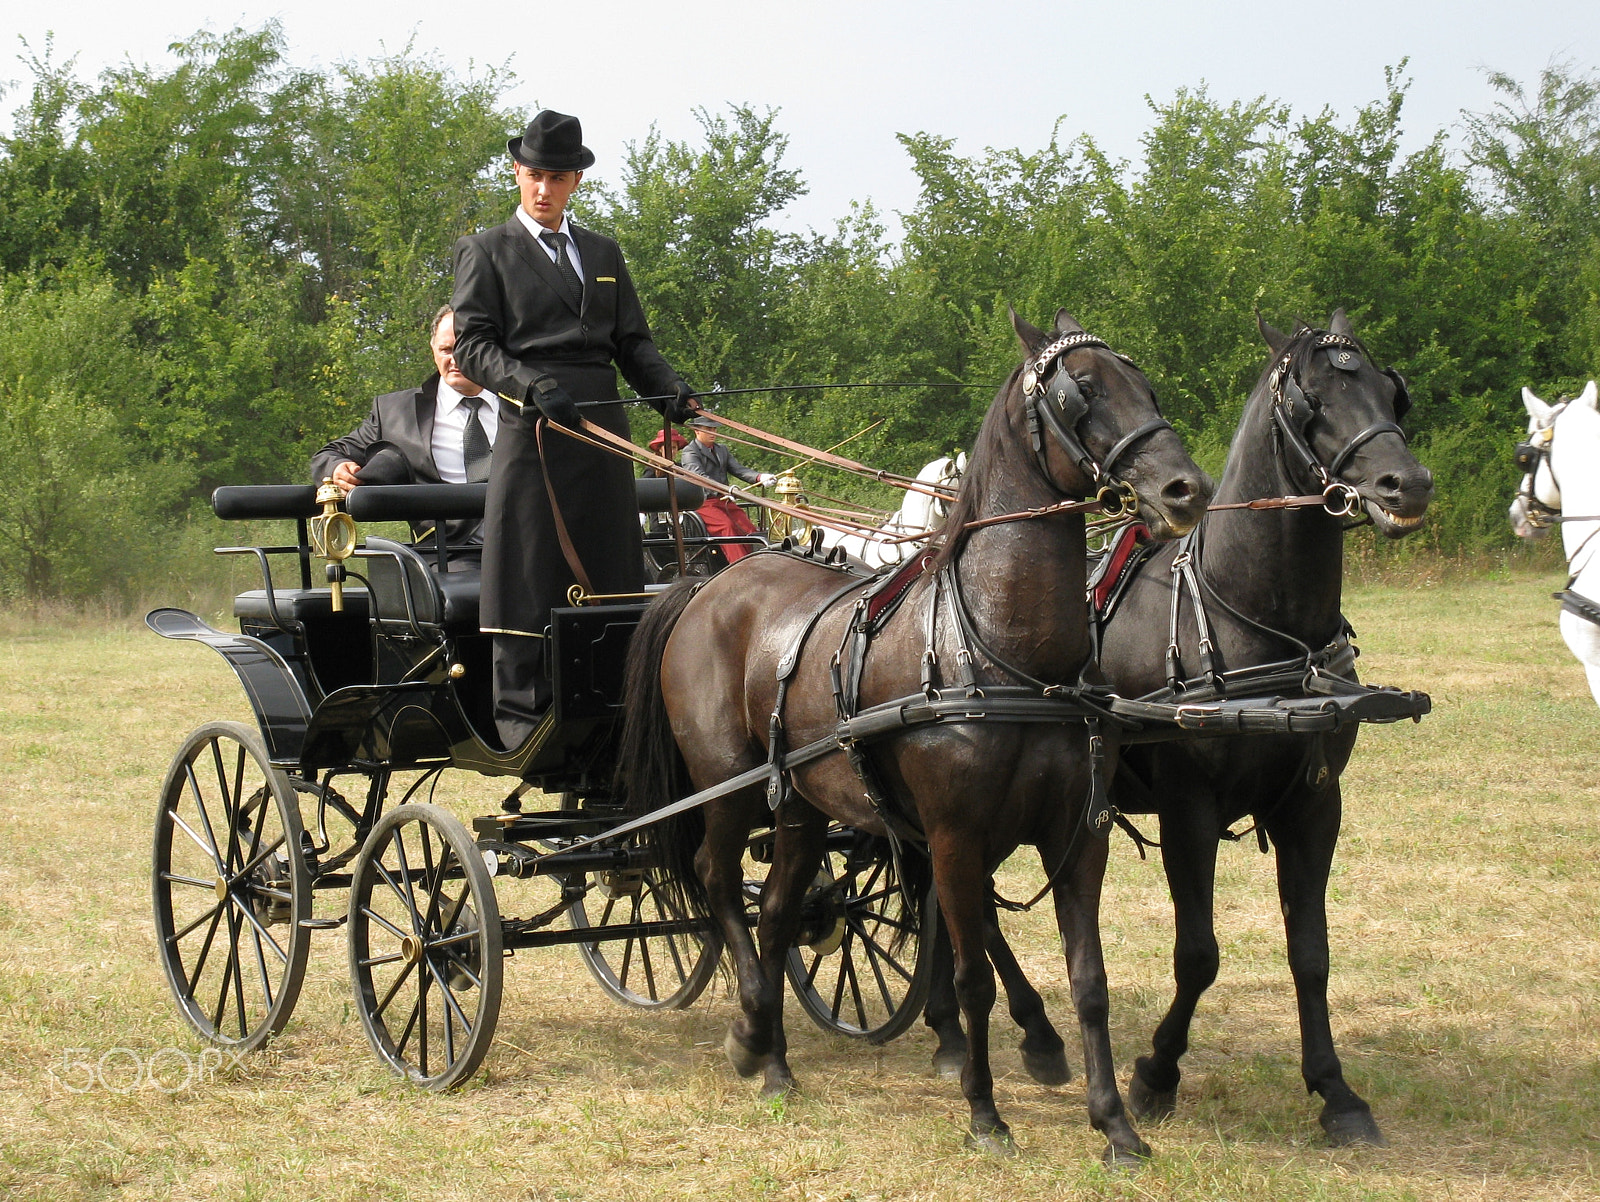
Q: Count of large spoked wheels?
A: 4